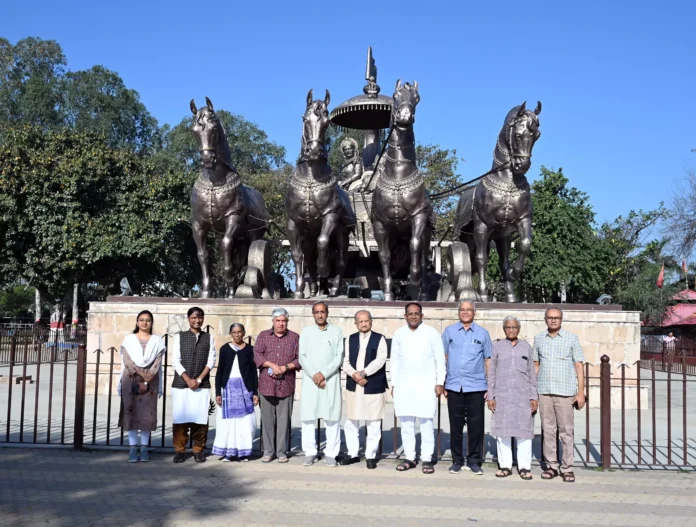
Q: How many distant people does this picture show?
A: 1